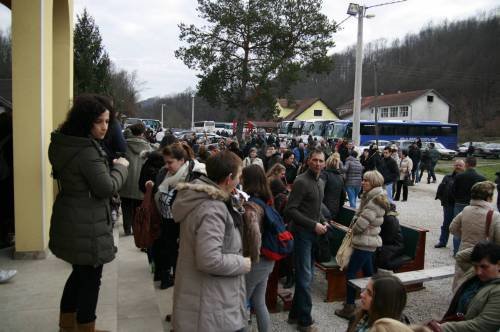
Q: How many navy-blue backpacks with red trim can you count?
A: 1